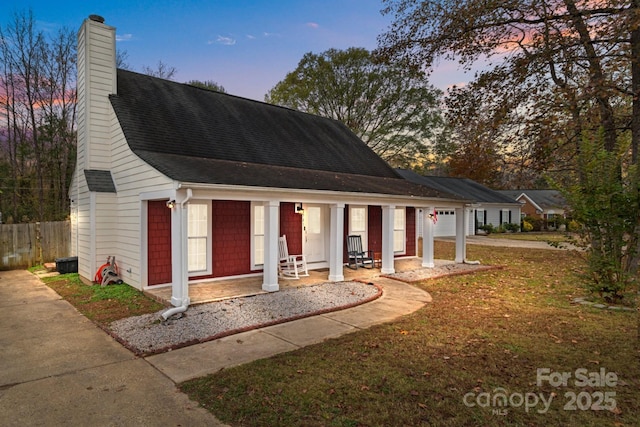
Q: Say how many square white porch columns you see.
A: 6